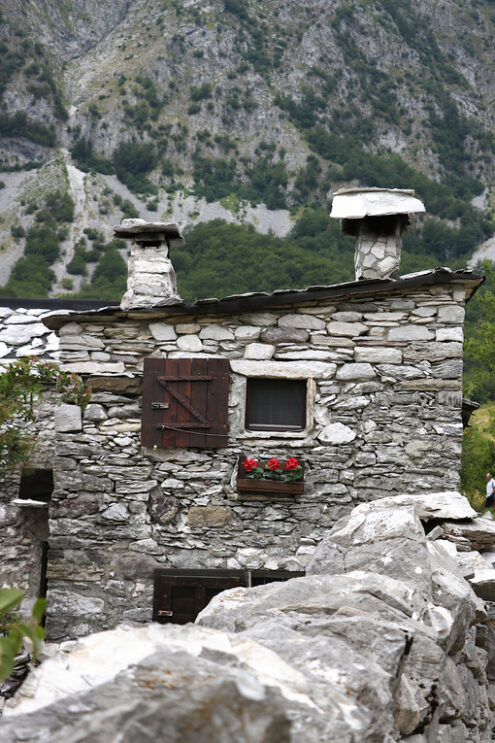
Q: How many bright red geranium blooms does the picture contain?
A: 3